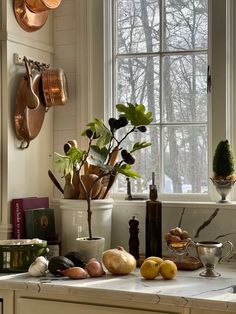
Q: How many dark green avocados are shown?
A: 2